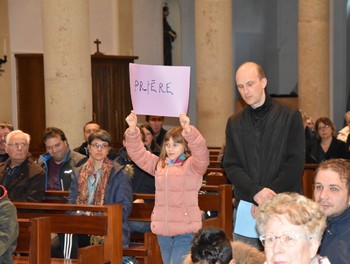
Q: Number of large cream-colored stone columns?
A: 3